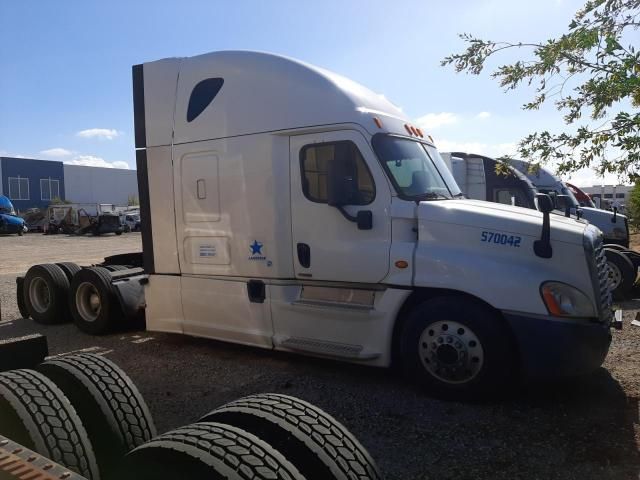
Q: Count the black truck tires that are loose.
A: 4